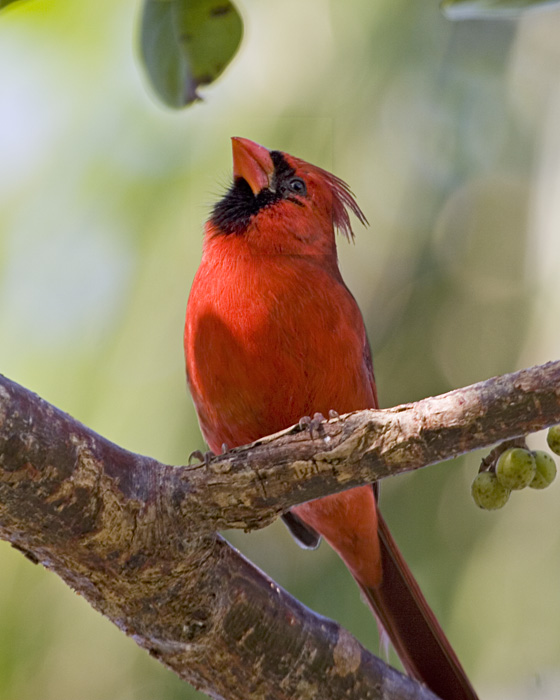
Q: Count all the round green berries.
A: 4